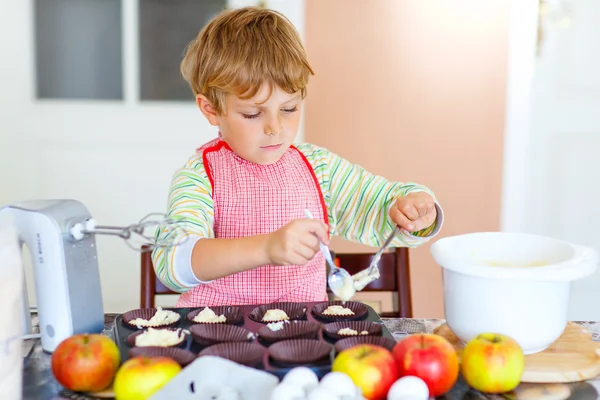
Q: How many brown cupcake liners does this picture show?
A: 12